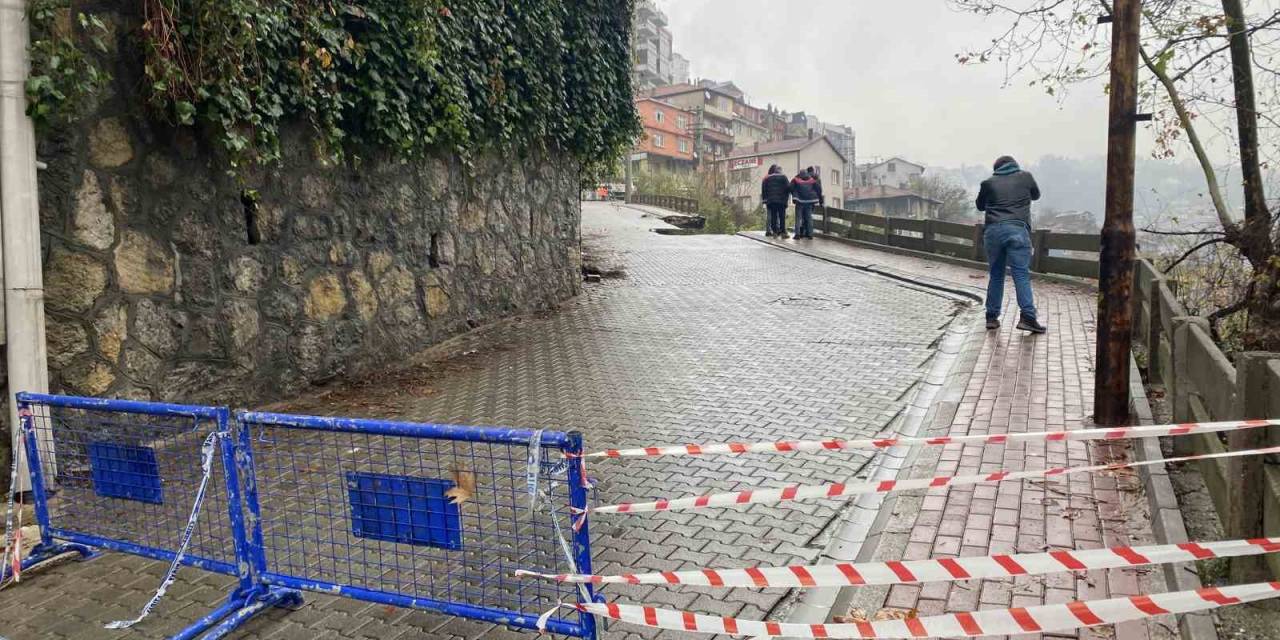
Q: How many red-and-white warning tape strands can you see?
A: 4